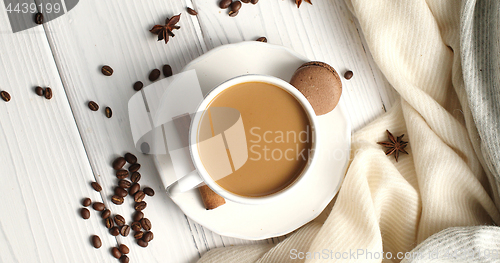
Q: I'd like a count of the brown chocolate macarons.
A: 1